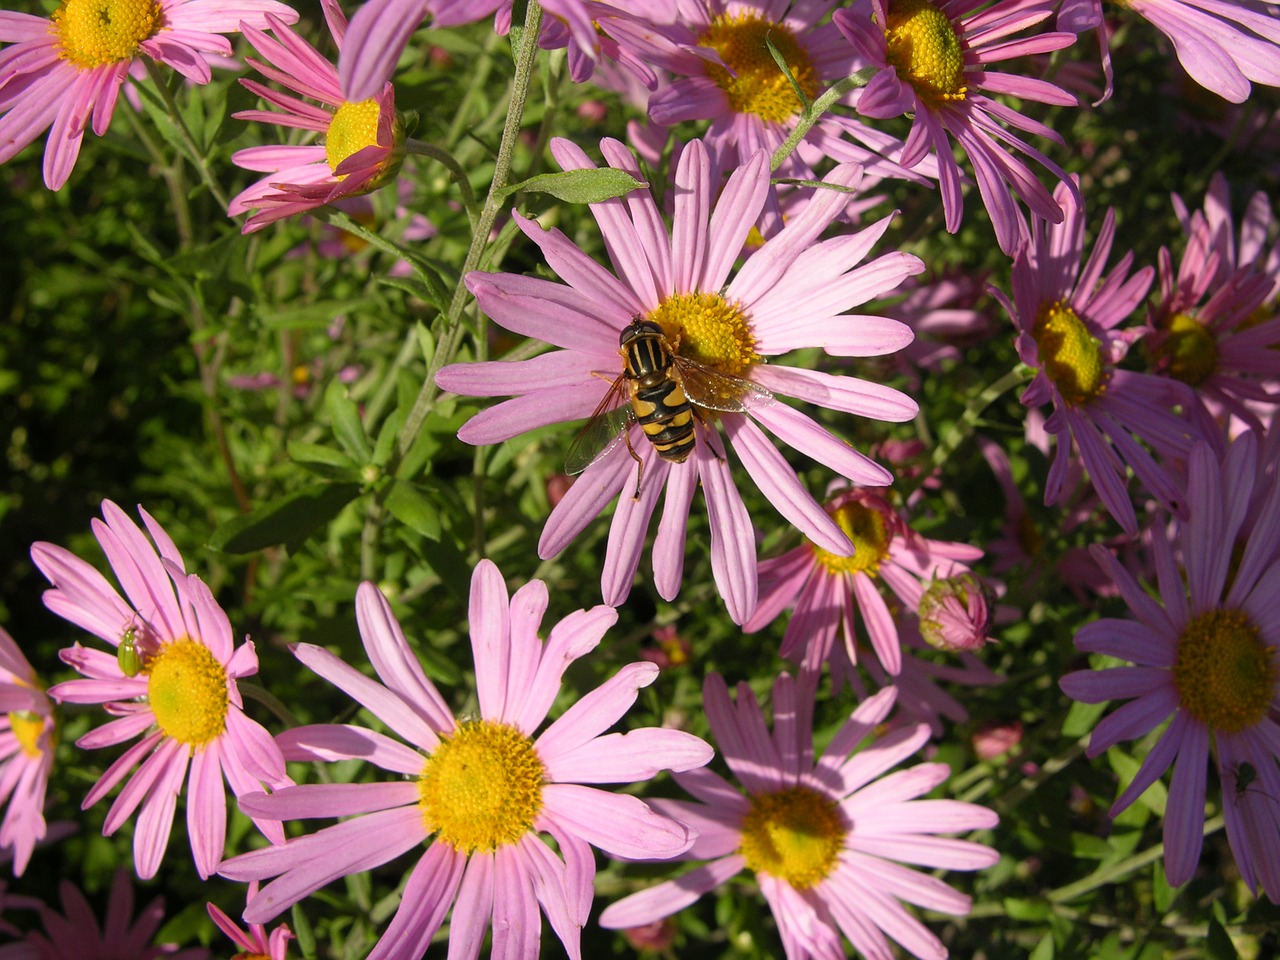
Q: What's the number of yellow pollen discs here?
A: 13